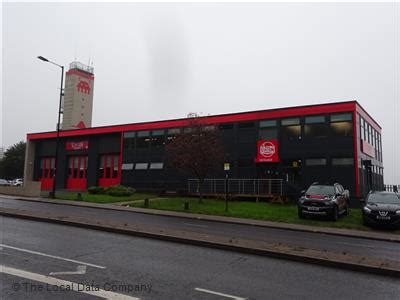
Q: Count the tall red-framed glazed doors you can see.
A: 3